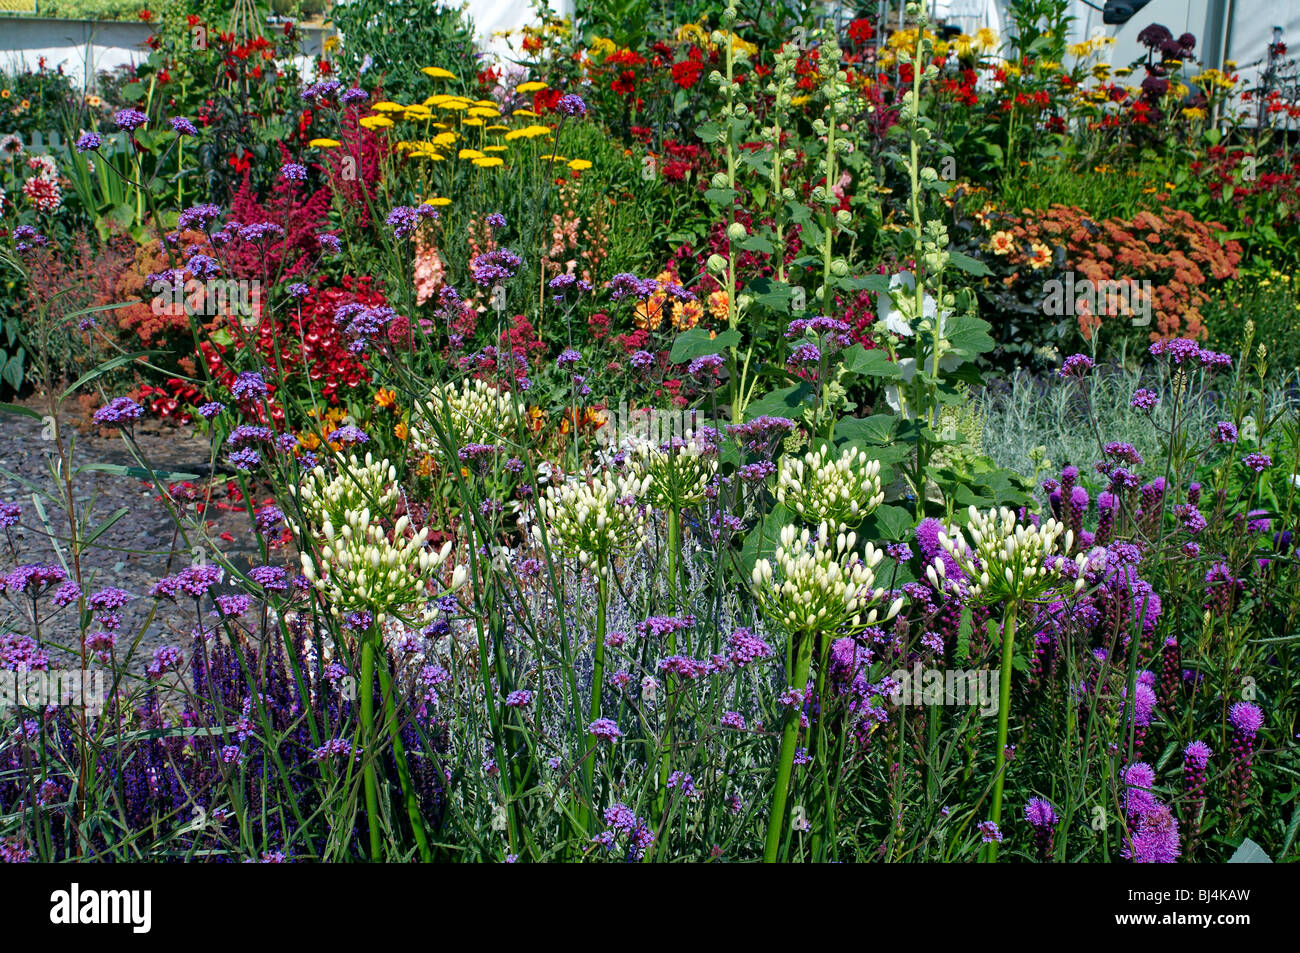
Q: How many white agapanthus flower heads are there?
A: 8